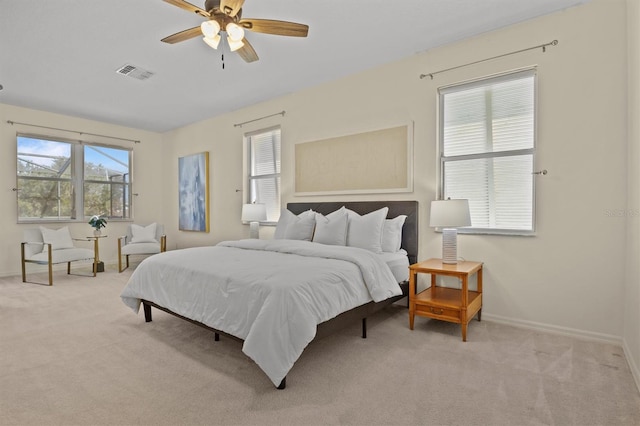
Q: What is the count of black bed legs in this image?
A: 4